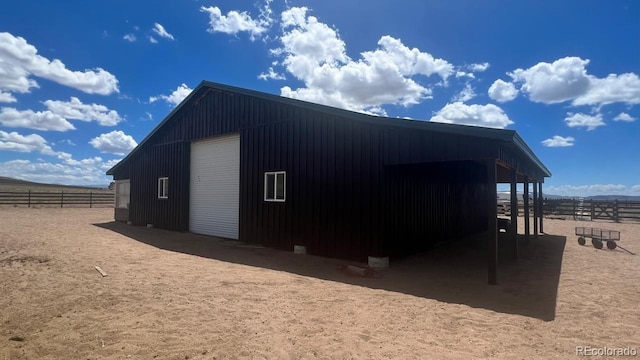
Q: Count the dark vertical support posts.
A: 5